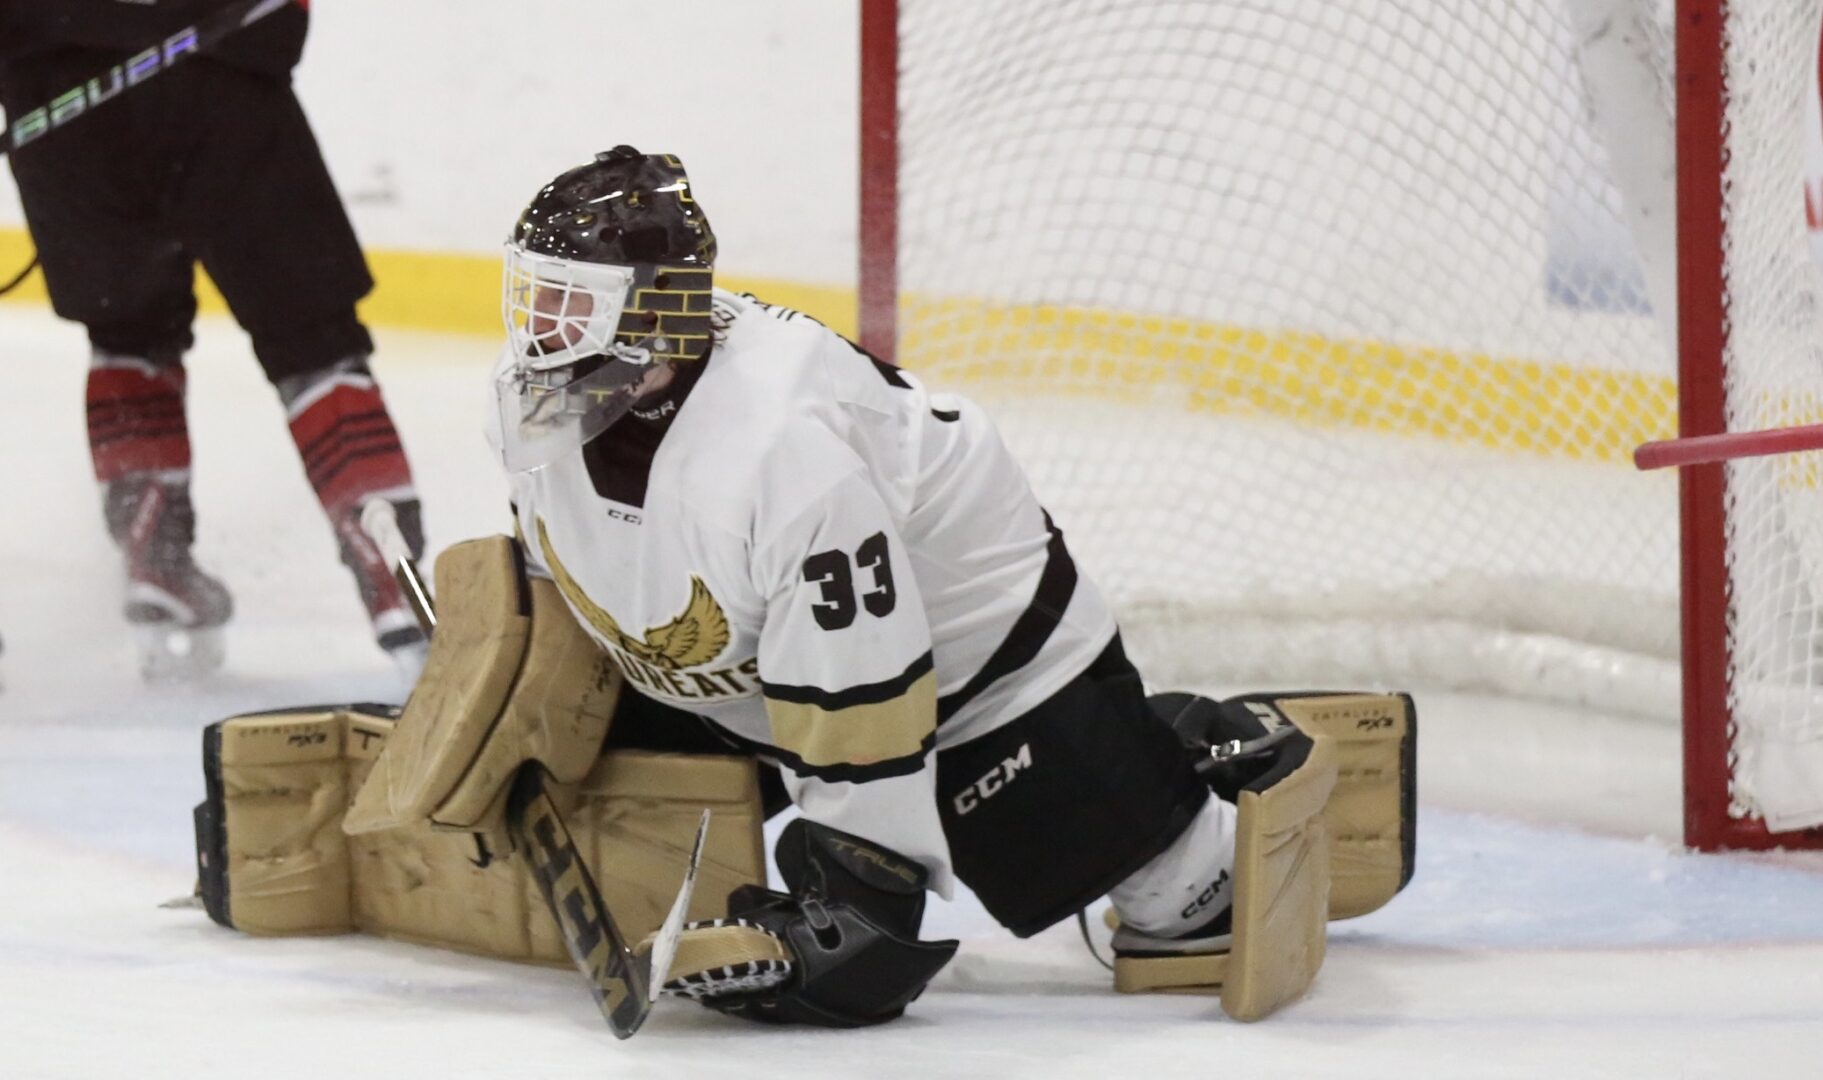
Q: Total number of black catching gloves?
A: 1